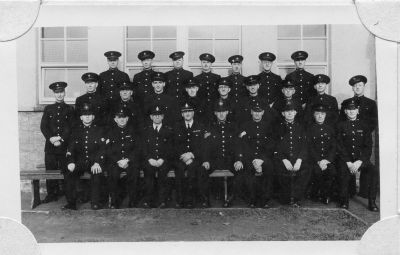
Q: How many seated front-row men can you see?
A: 9